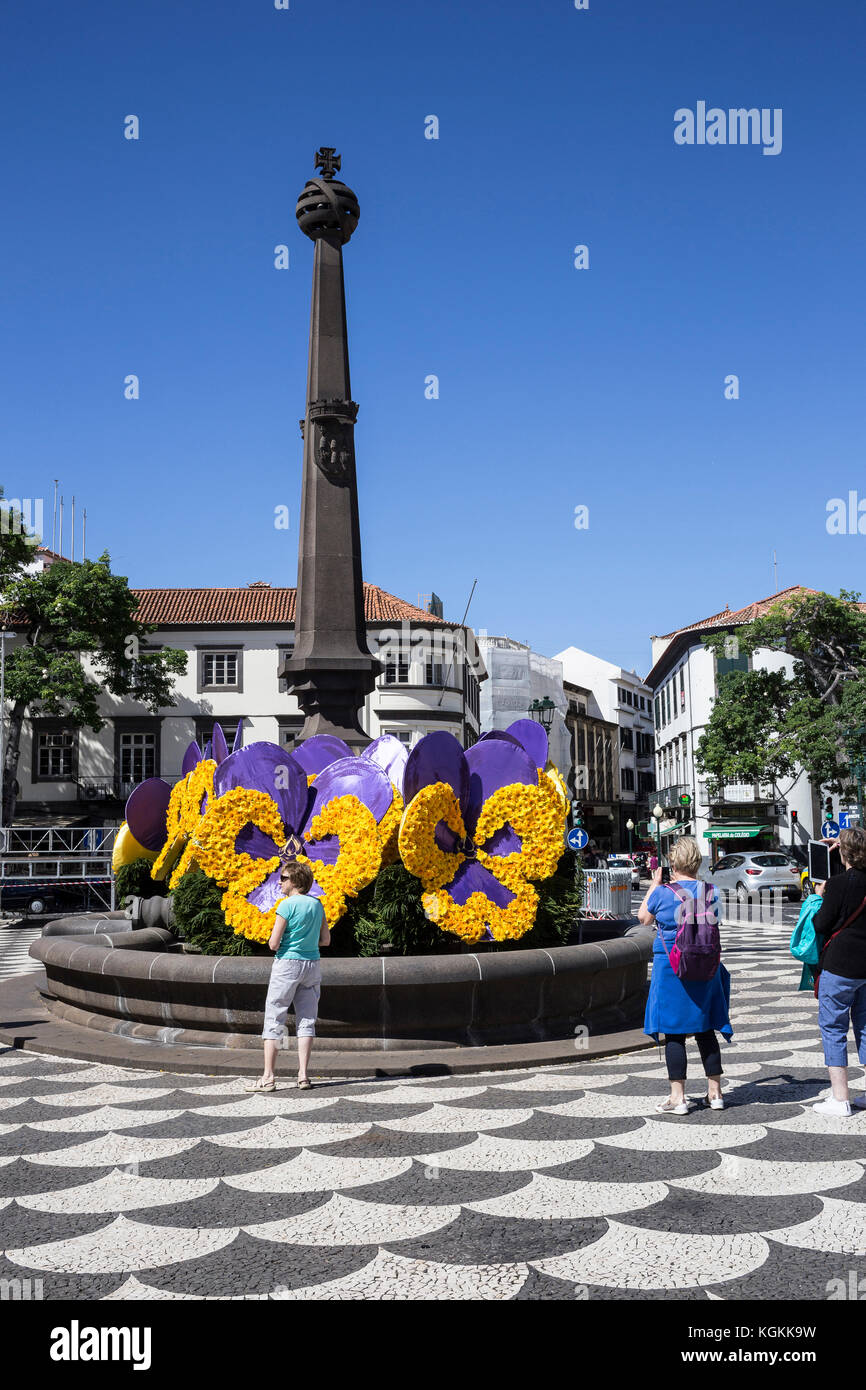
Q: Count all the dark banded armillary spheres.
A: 1